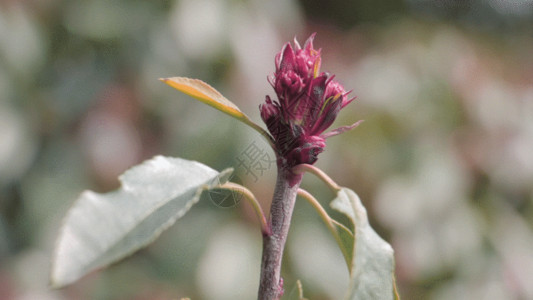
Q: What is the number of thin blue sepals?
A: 0